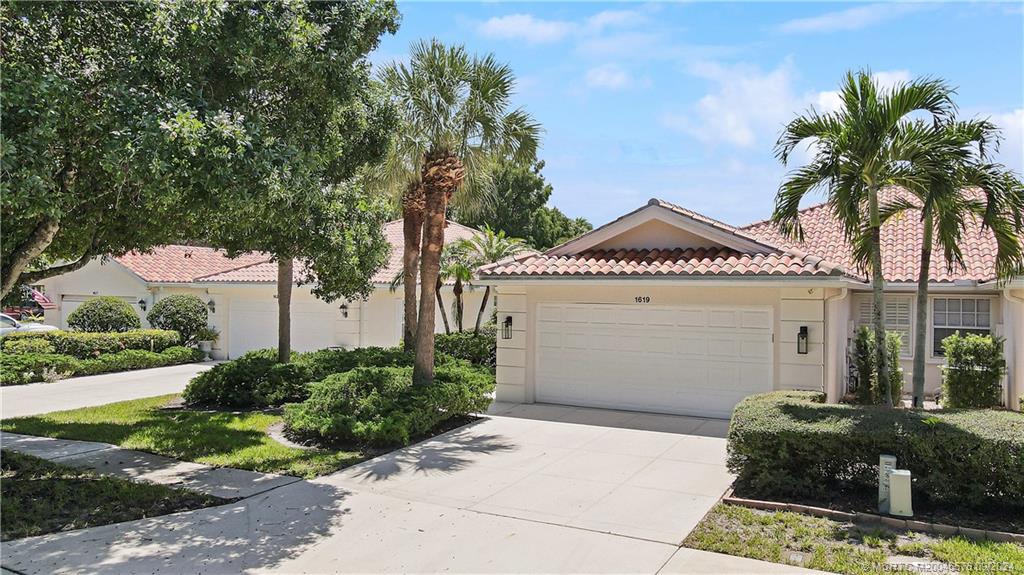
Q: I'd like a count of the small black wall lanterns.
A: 5